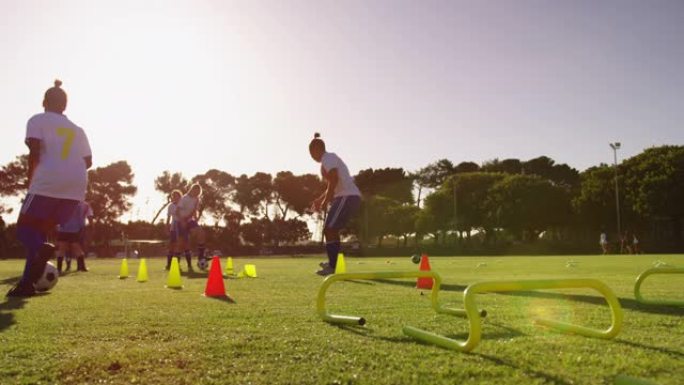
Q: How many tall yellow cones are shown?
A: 5